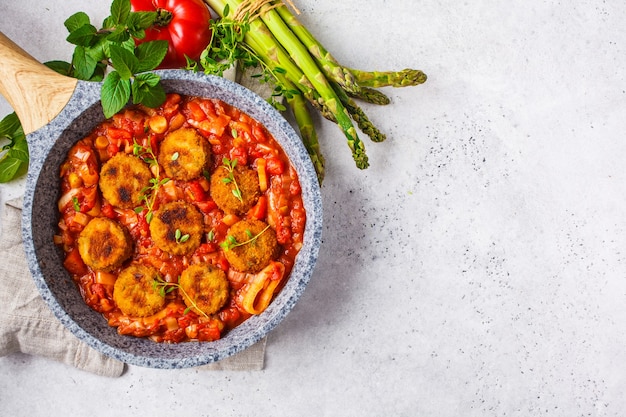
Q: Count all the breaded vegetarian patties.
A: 8